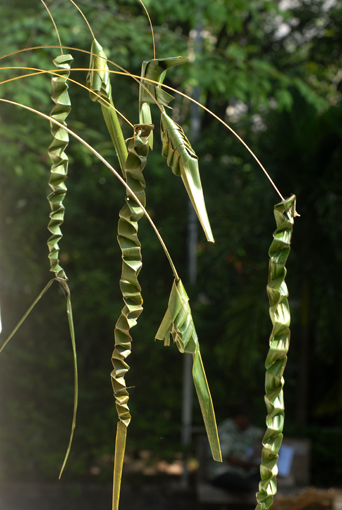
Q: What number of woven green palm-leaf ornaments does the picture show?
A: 7